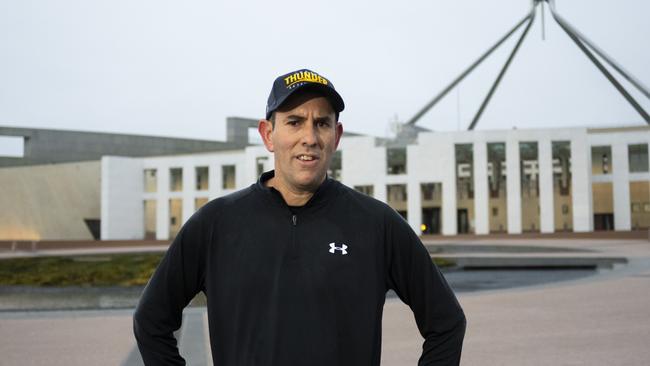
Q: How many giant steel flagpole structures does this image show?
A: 1